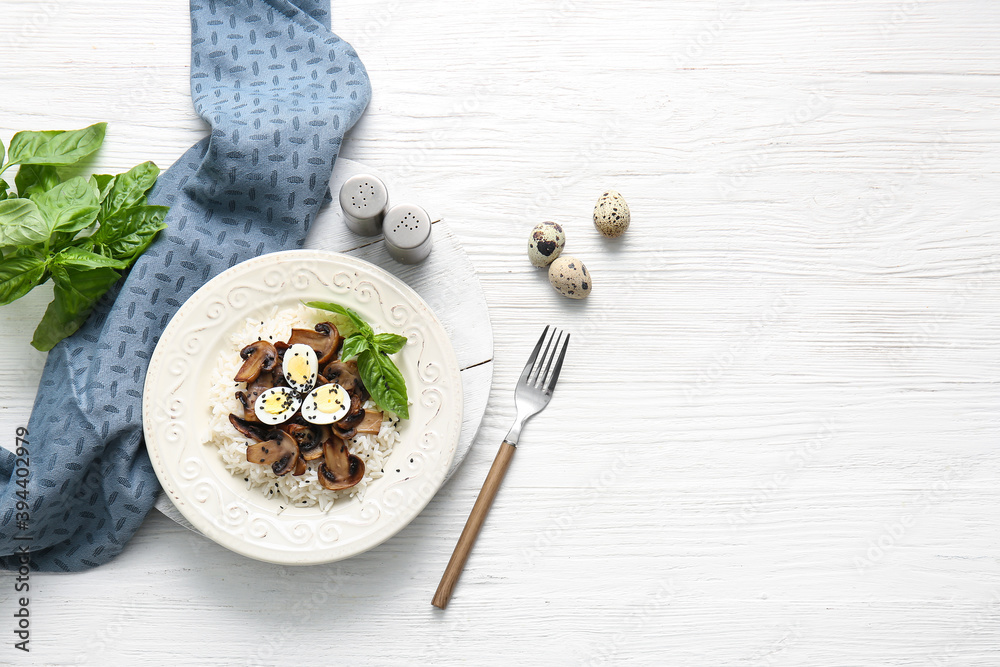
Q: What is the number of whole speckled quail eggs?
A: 3